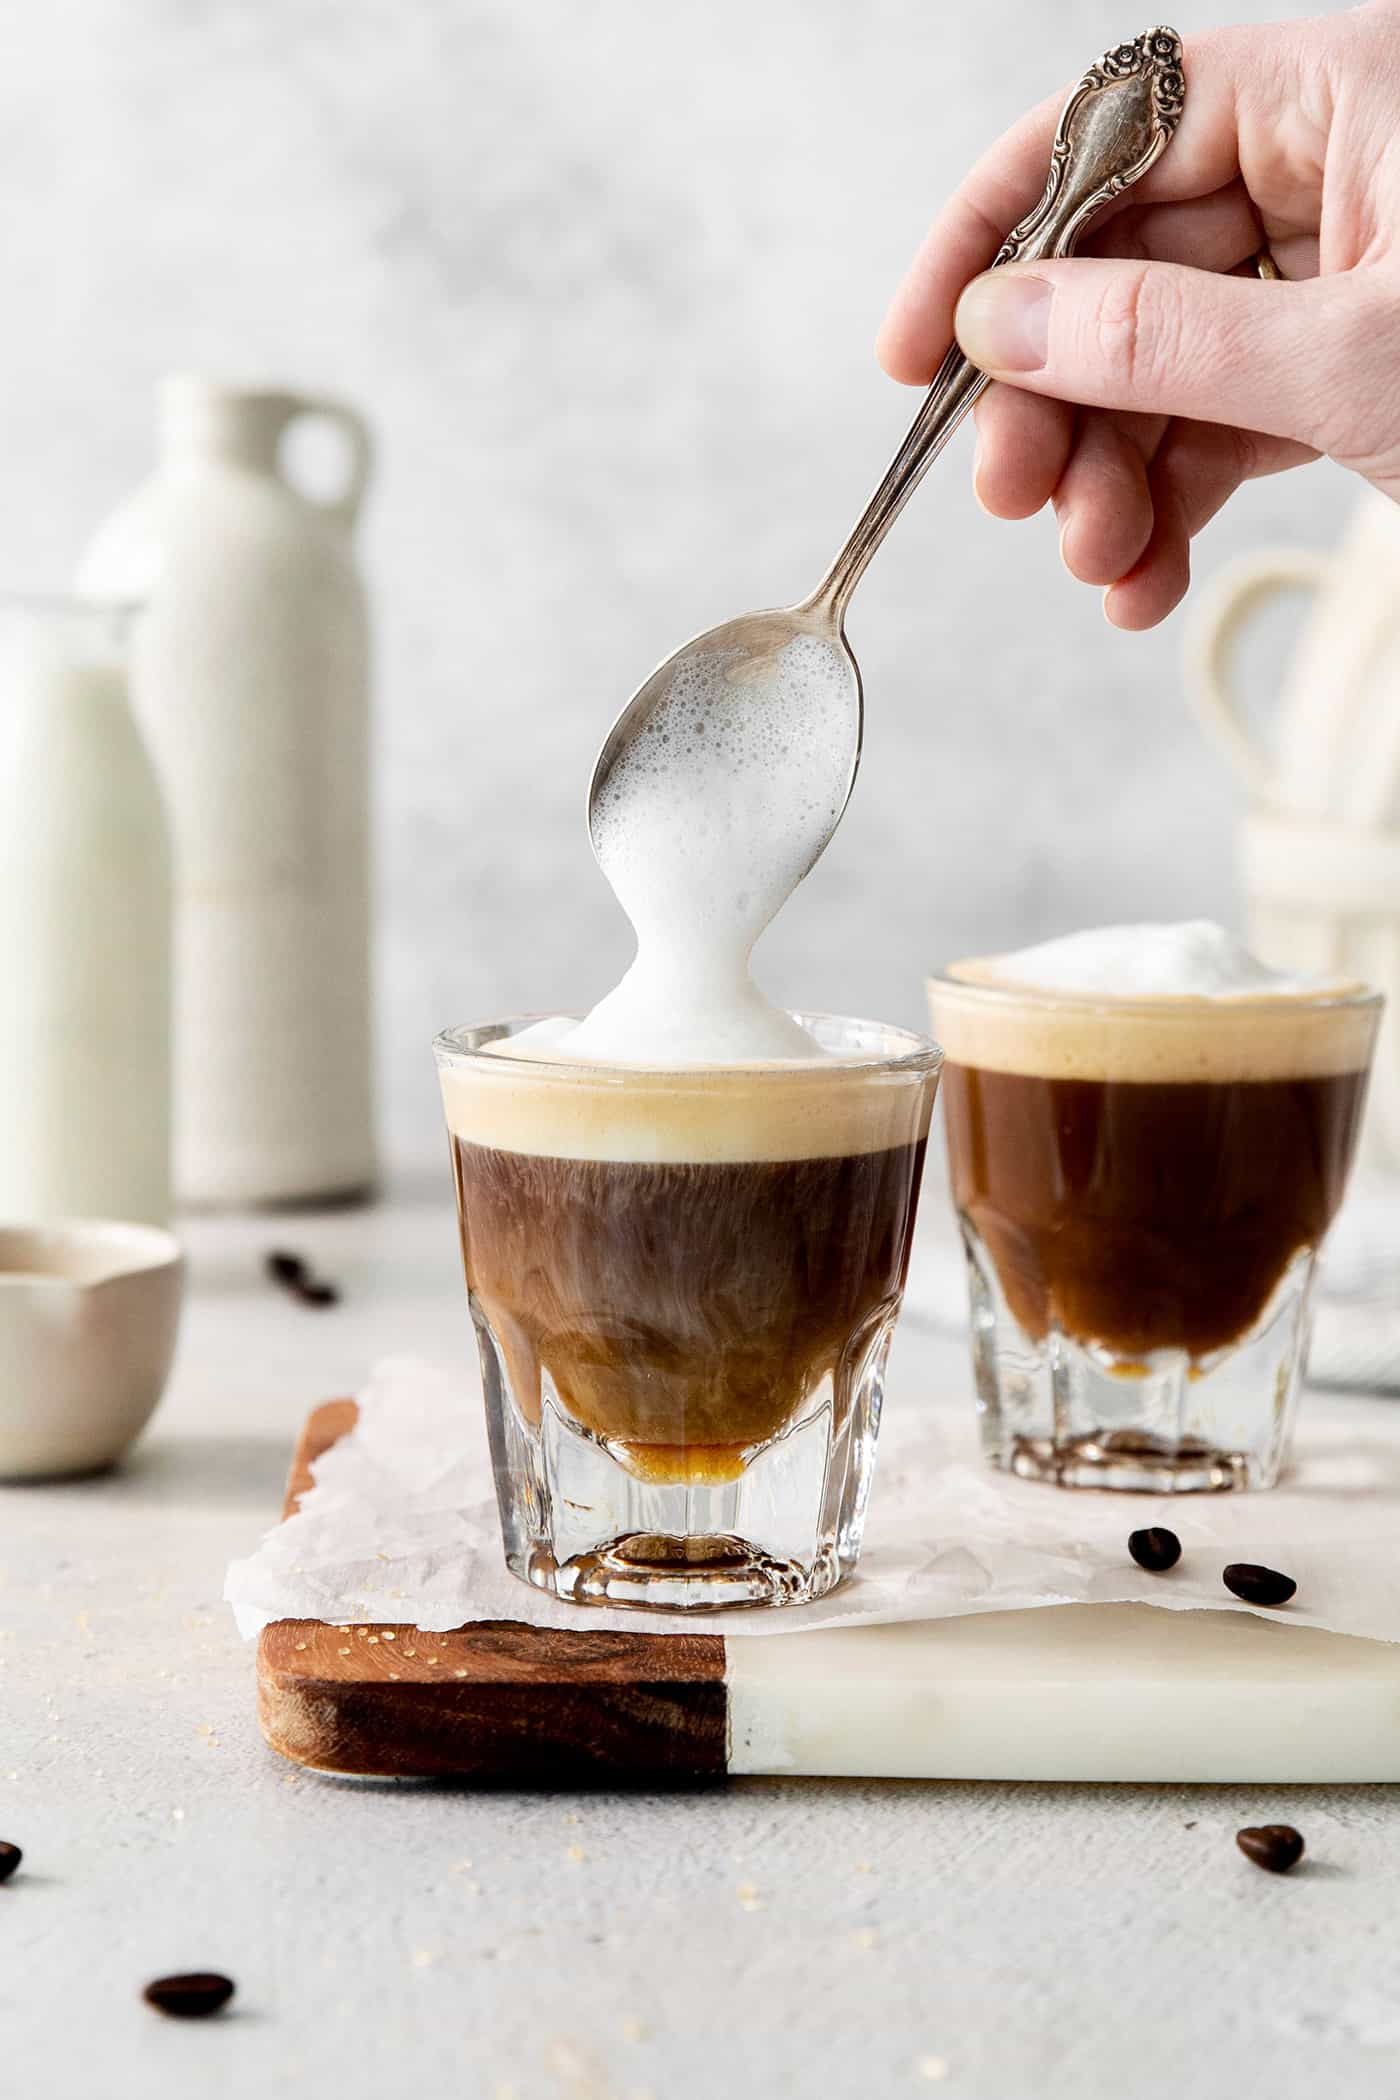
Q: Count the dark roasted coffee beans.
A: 7